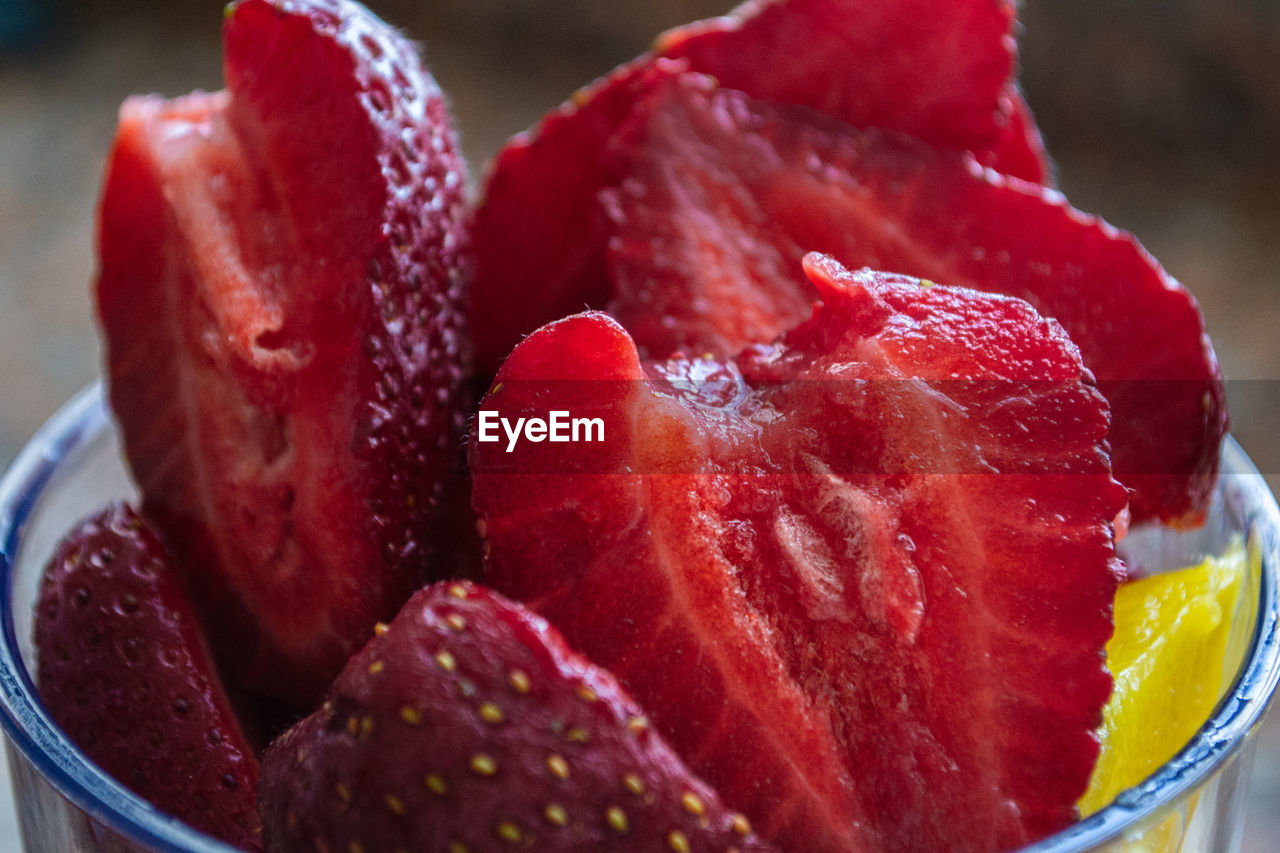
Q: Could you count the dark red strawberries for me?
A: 2